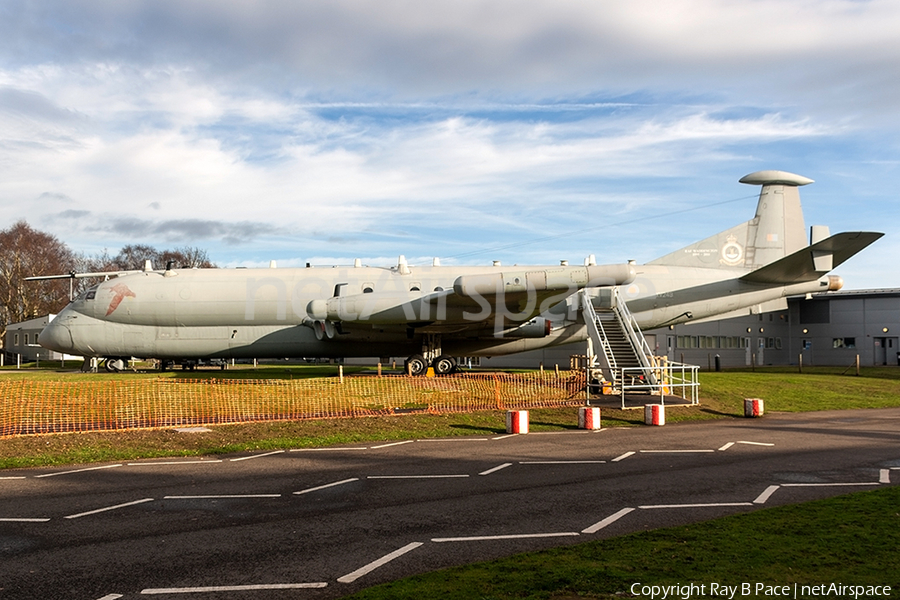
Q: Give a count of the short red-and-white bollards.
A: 4